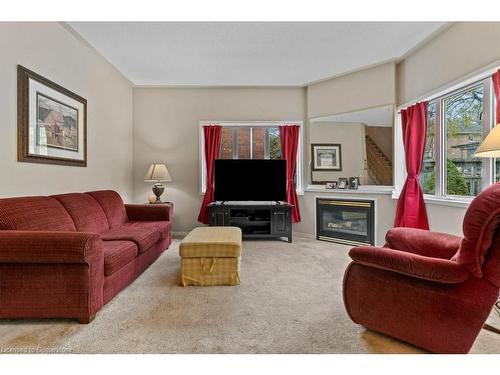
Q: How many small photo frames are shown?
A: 3